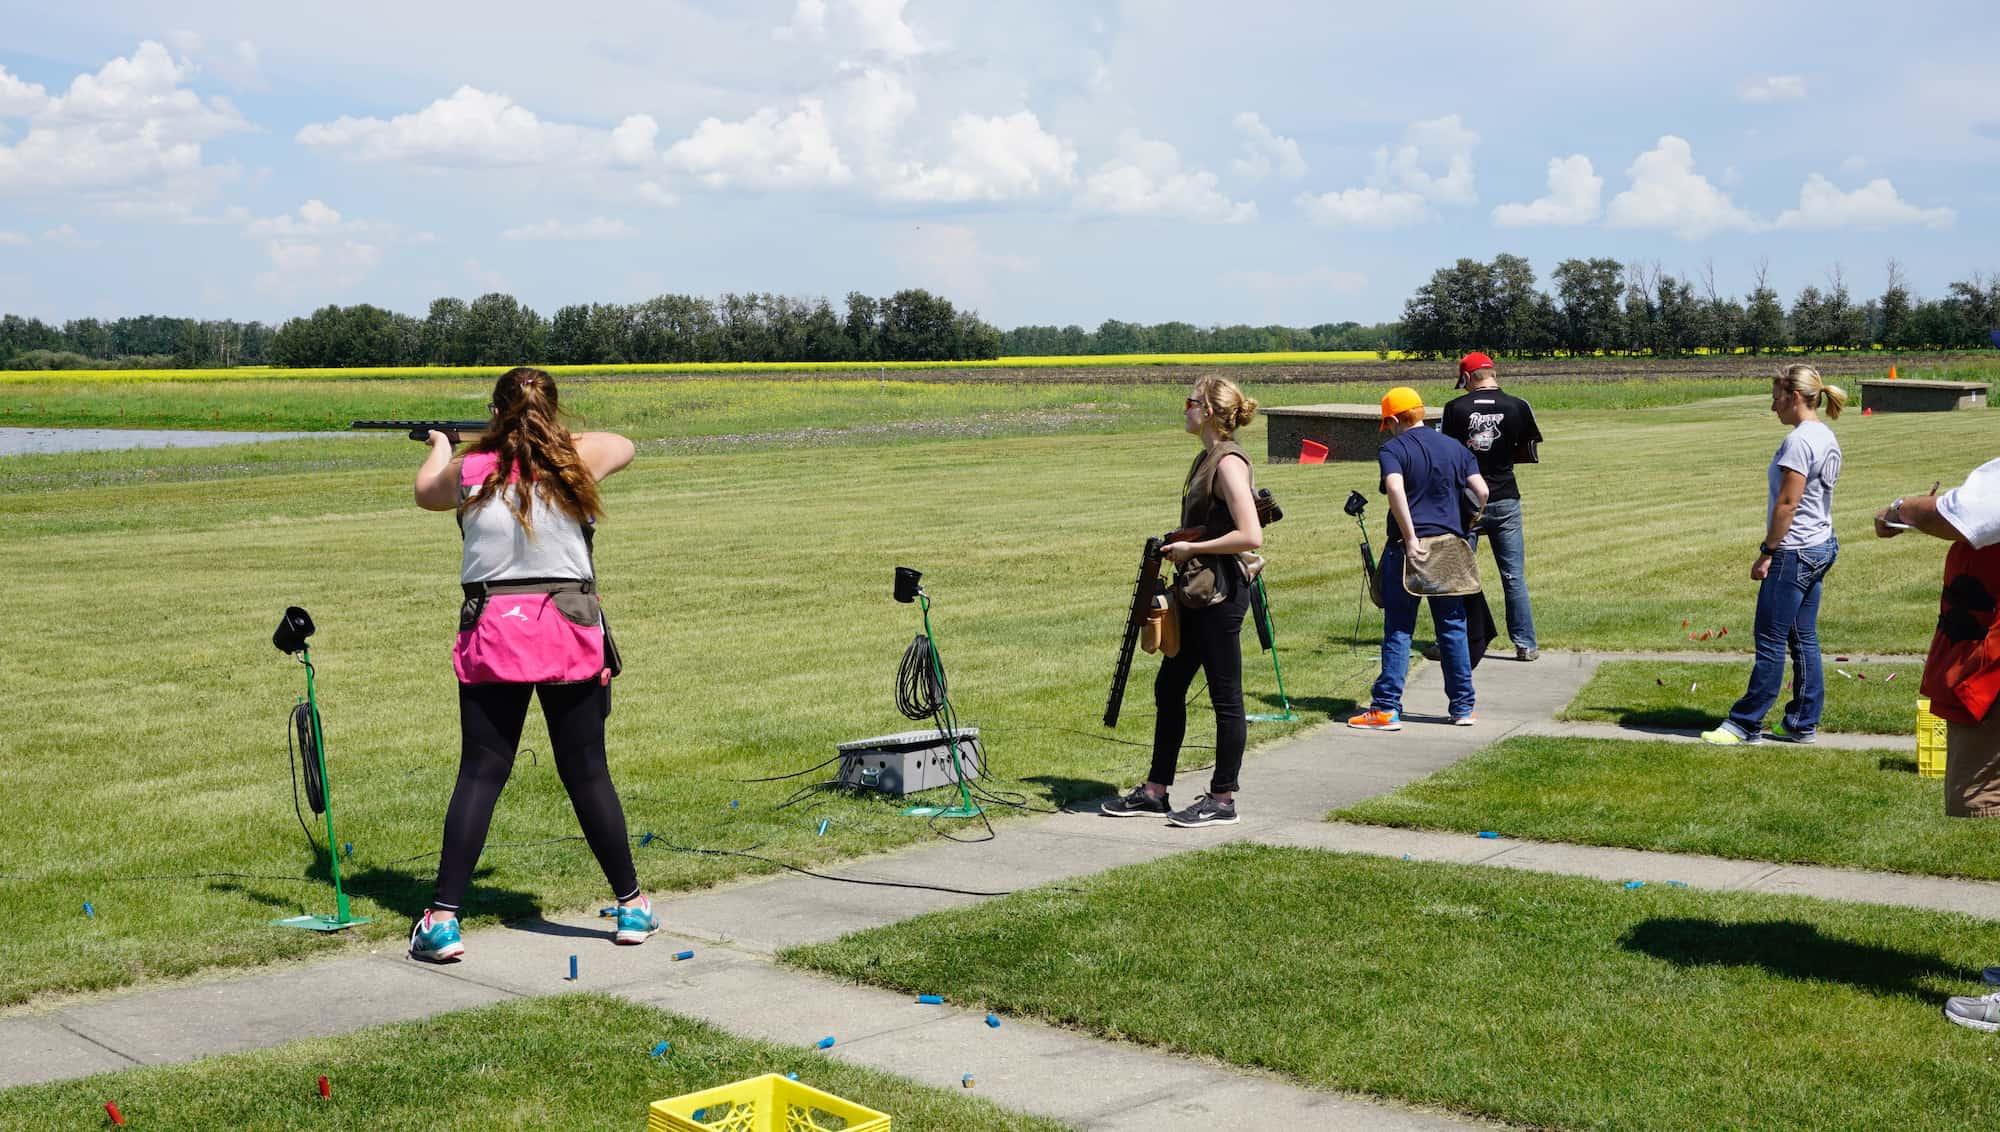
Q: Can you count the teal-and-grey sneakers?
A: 2